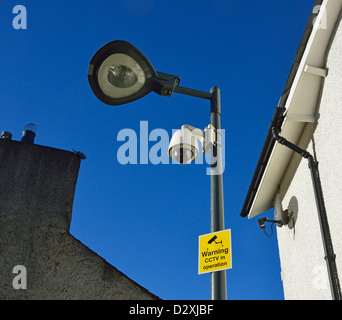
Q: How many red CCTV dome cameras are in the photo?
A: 0